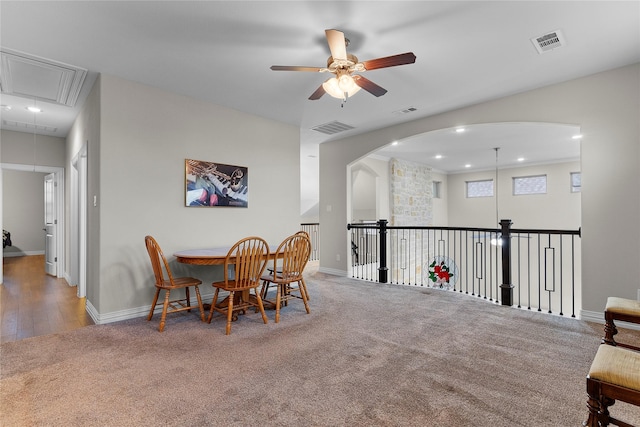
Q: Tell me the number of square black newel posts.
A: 2